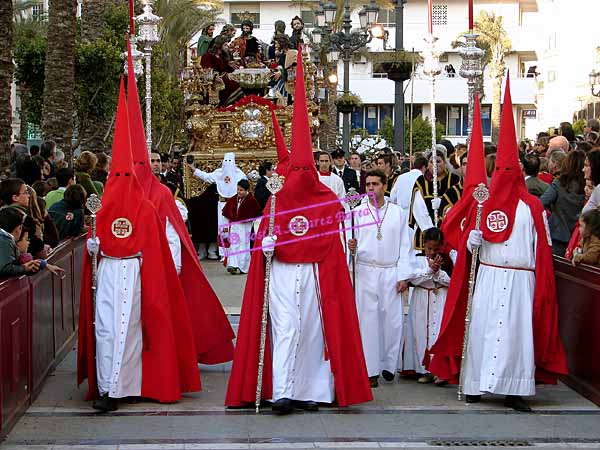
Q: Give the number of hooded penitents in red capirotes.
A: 6